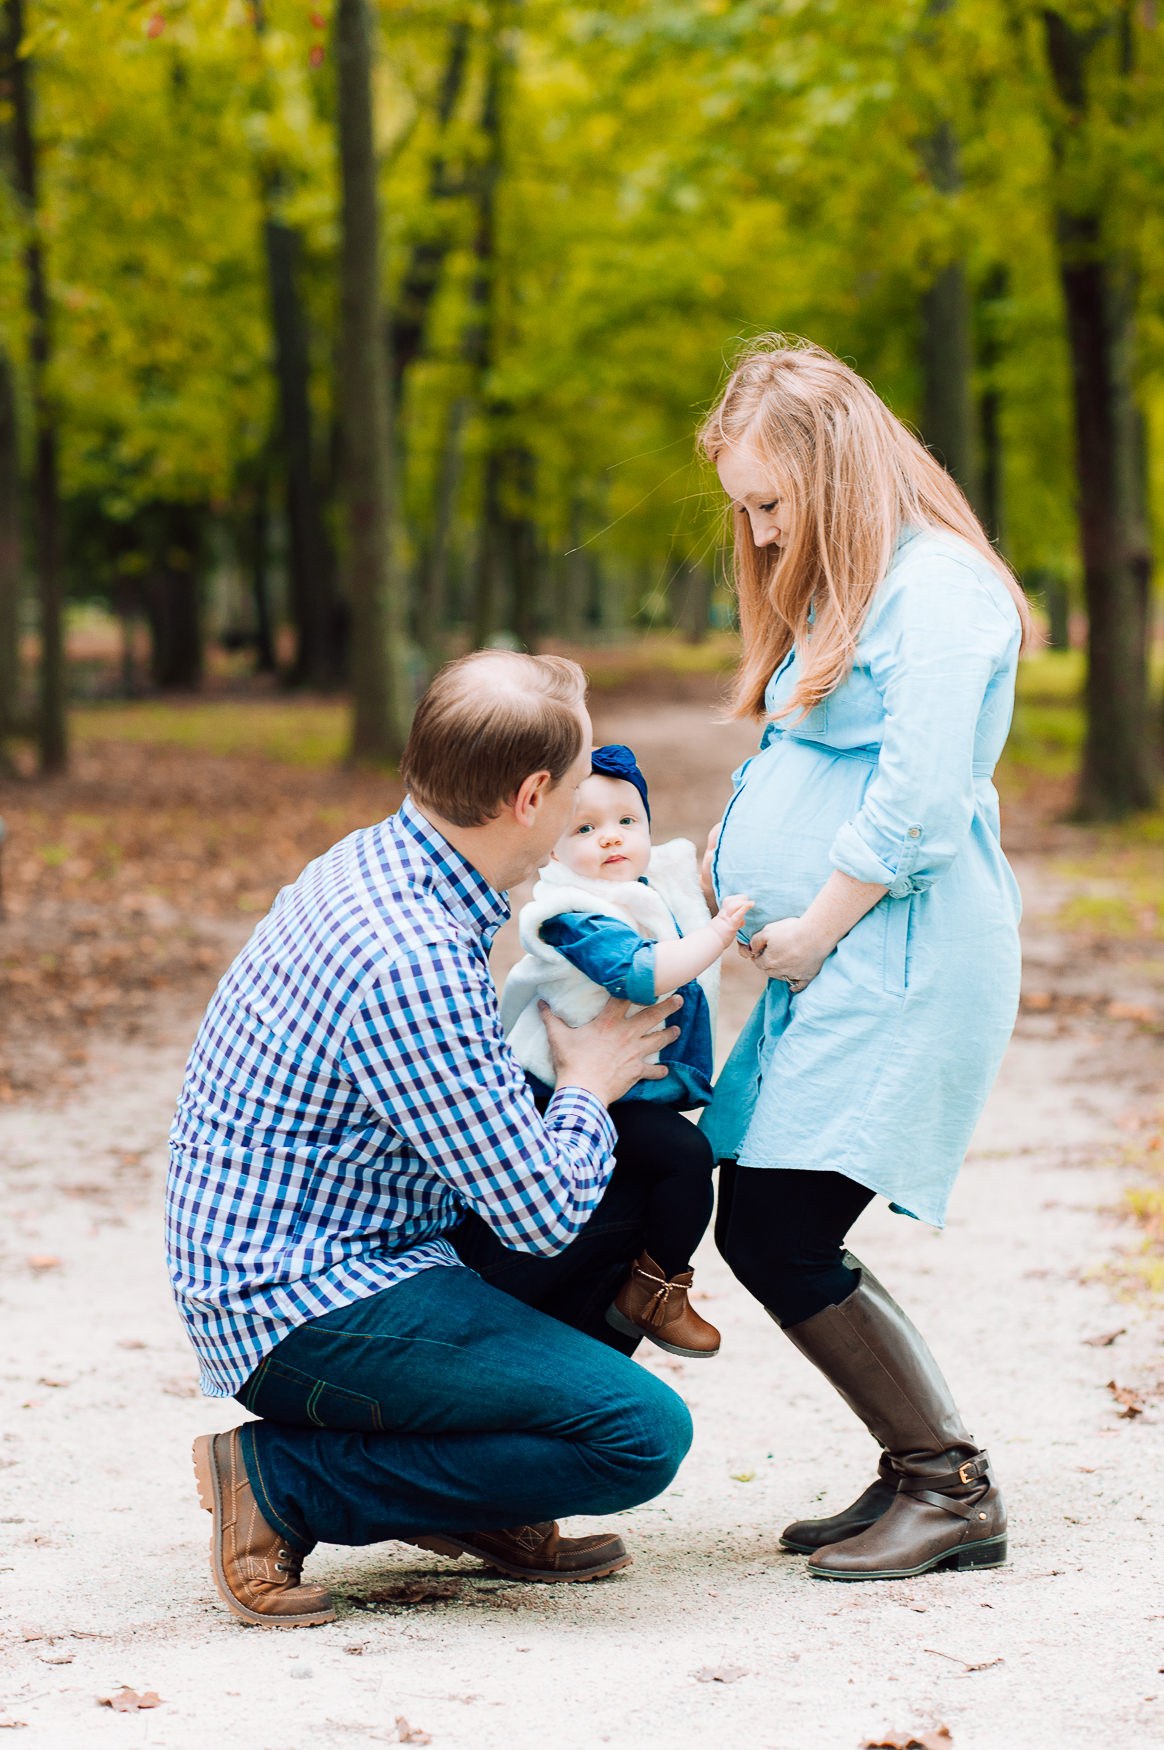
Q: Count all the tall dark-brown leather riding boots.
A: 2